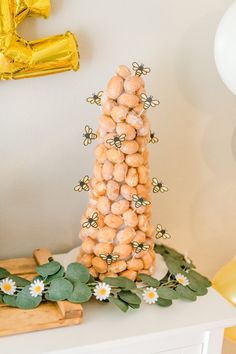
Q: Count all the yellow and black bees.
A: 13